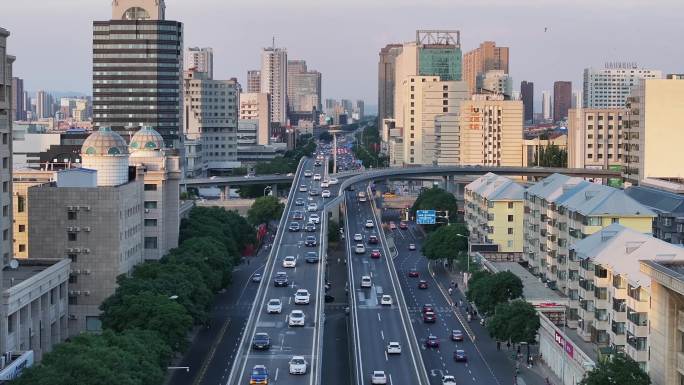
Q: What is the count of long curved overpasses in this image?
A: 1